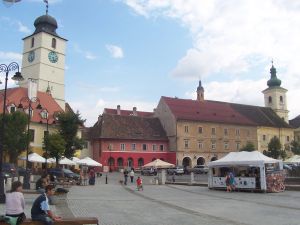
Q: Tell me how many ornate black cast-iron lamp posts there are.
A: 3